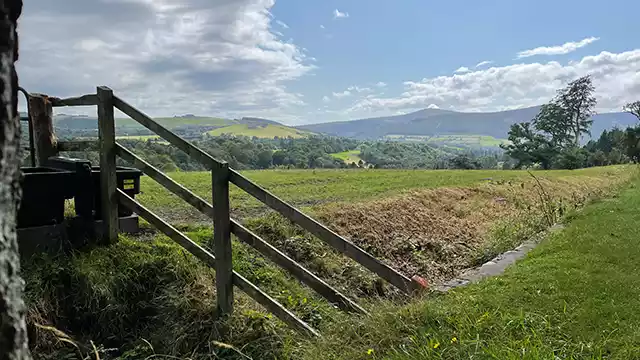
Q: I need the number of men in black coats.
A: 0